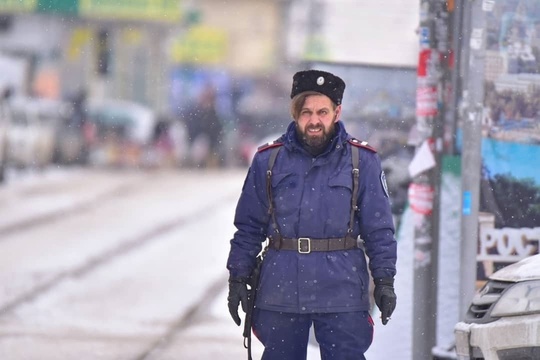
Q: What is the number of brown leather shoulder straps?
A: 2